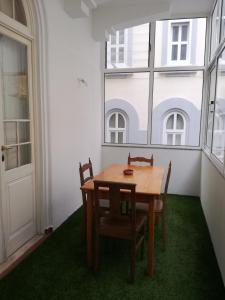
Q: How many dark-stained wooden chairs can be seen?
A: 4